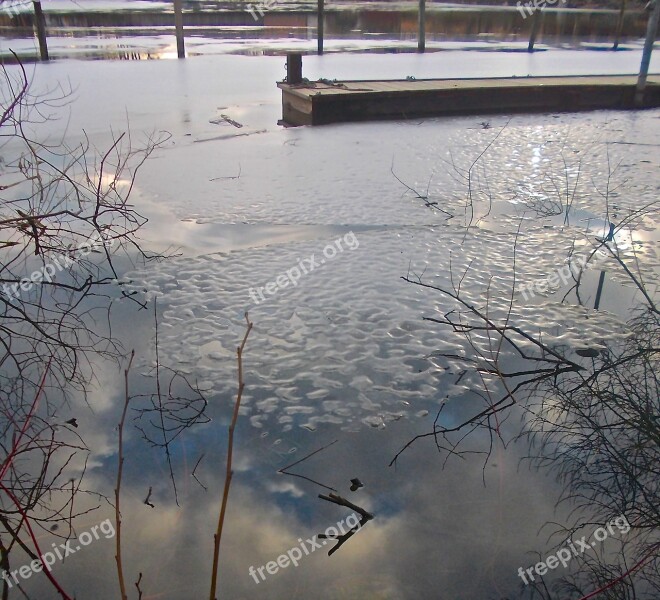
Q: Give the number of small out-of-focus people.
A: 0